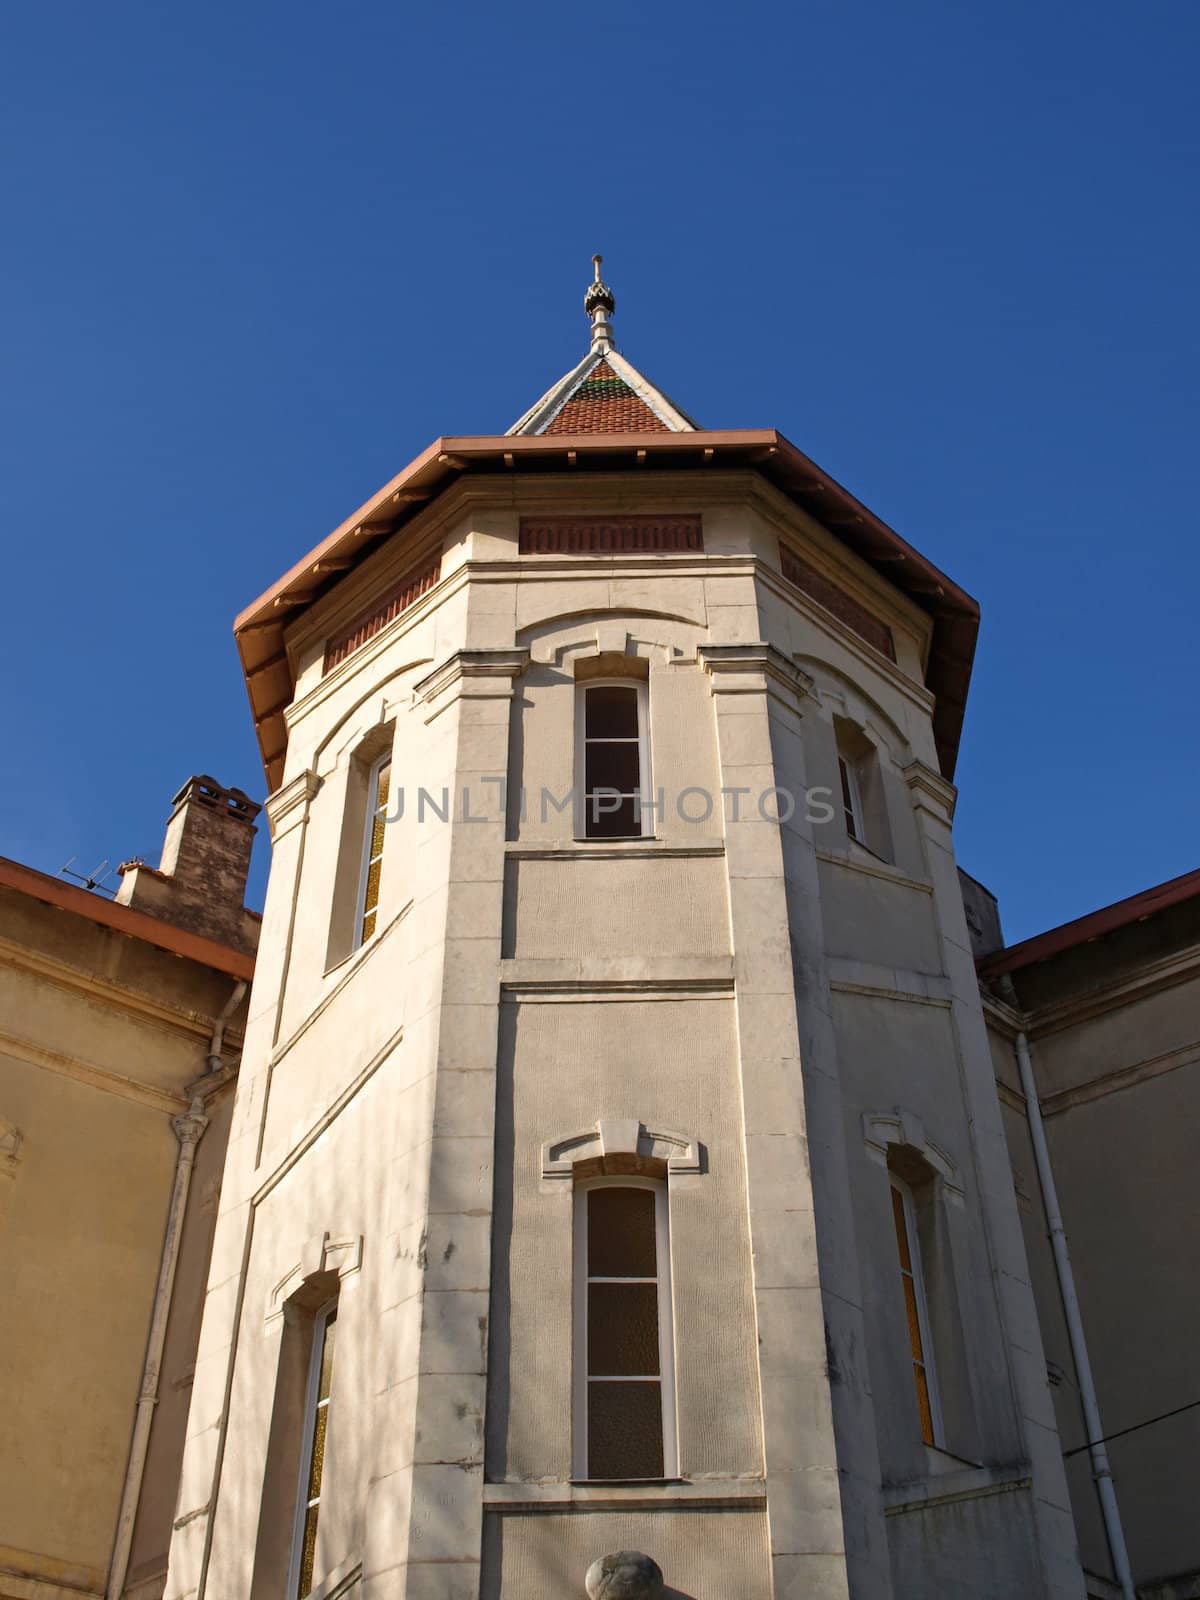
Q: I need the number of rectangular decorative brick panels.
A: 3